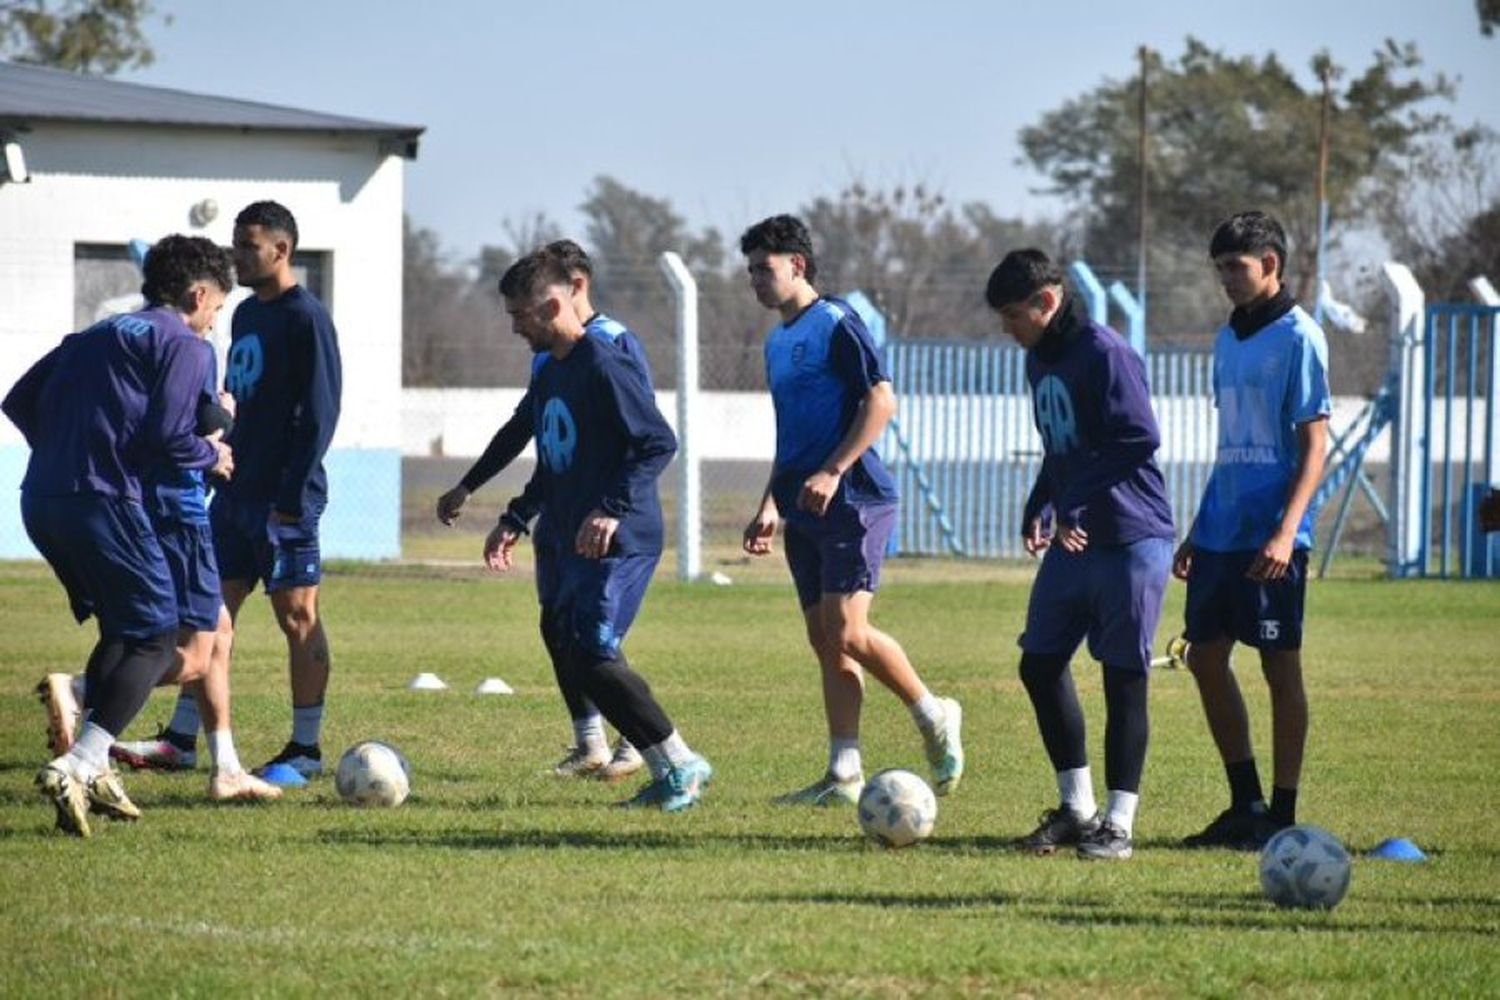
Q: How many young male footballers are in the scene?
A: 8